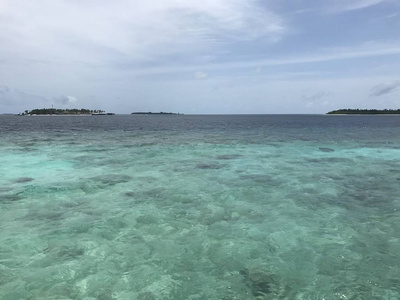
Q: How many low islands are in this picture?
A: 3